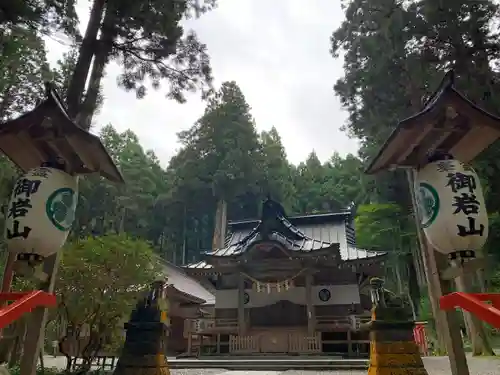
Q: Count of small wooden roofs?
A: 2